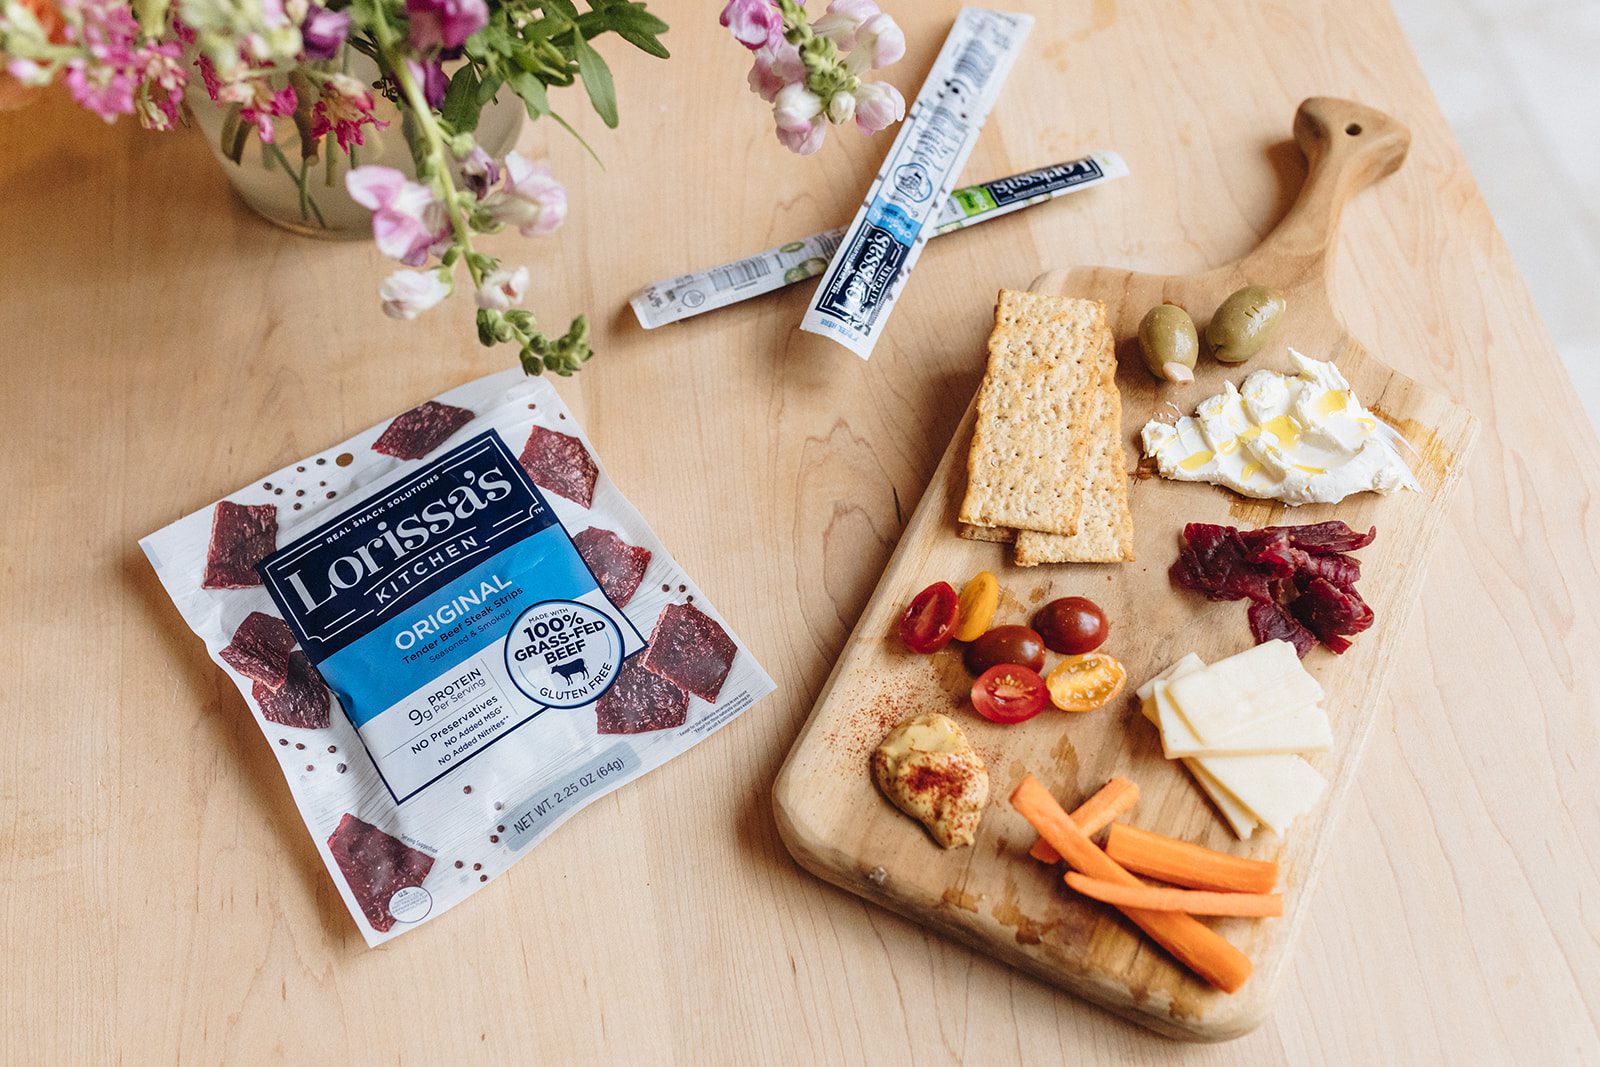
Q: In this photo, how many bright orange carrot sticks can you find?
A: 4